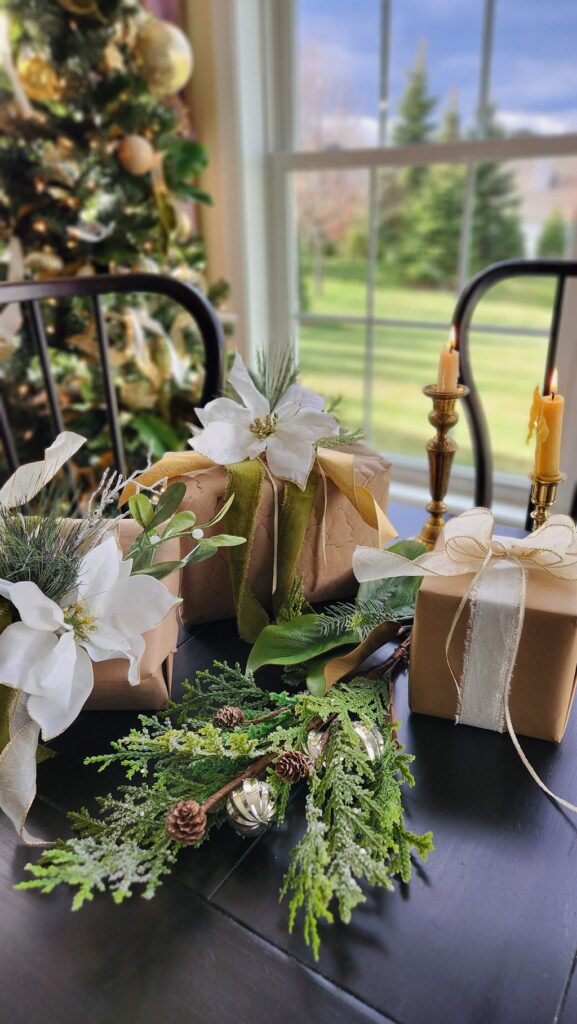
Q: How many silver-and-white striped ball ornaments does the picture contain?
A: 3